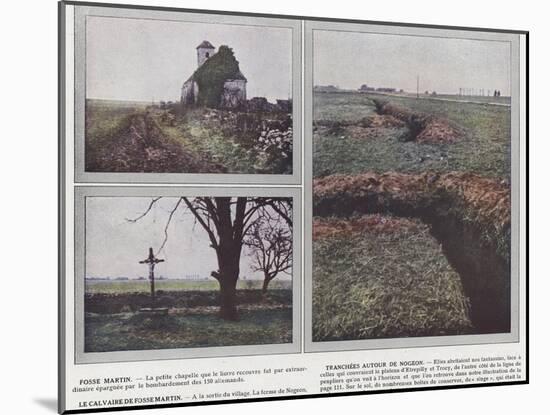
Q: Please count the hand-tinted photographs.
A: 3